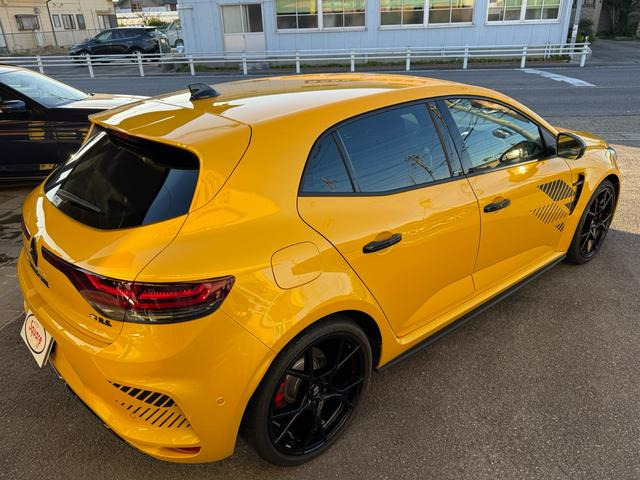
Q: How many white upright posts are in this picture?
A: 11